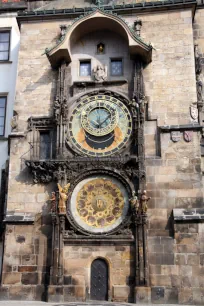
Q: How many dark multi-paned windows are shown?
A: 2